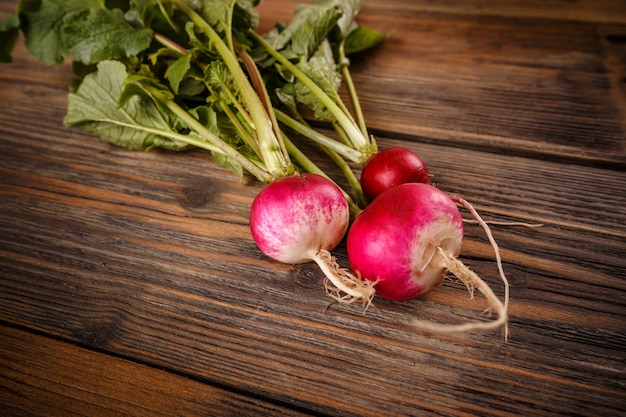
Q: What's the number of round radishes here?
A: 3